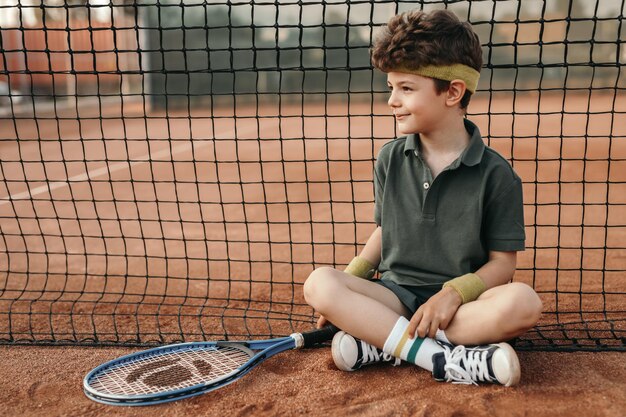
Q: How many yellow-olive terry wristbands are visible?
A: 2